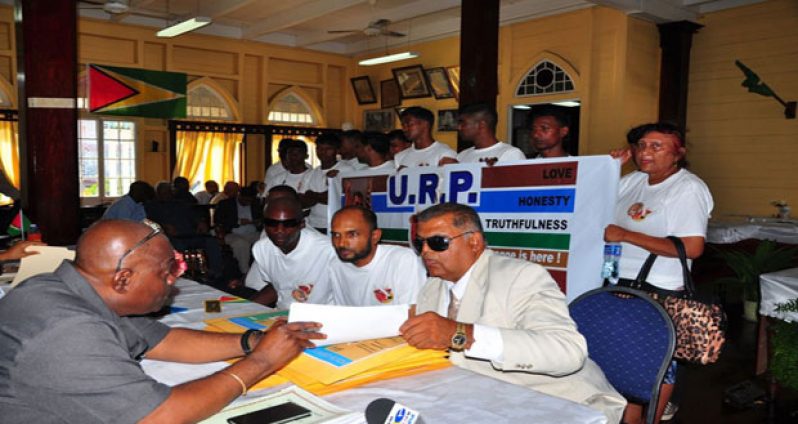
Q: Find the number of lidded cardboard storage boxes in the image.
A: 0